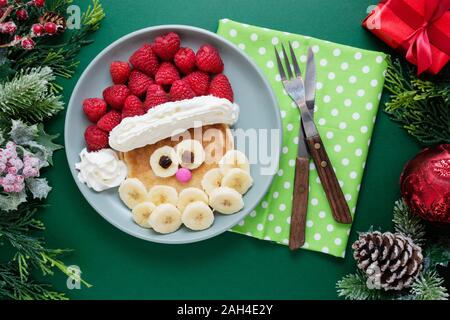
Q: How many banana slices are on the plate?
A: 12